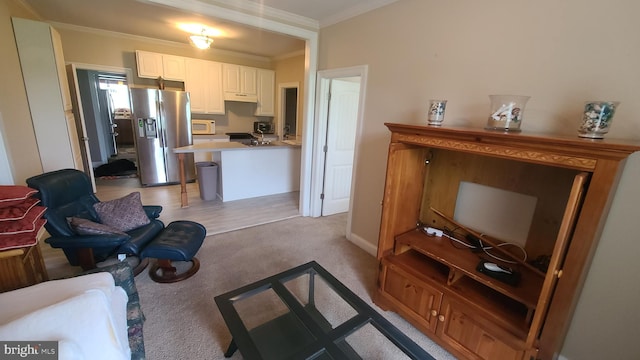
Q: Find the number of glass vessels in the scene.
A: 3